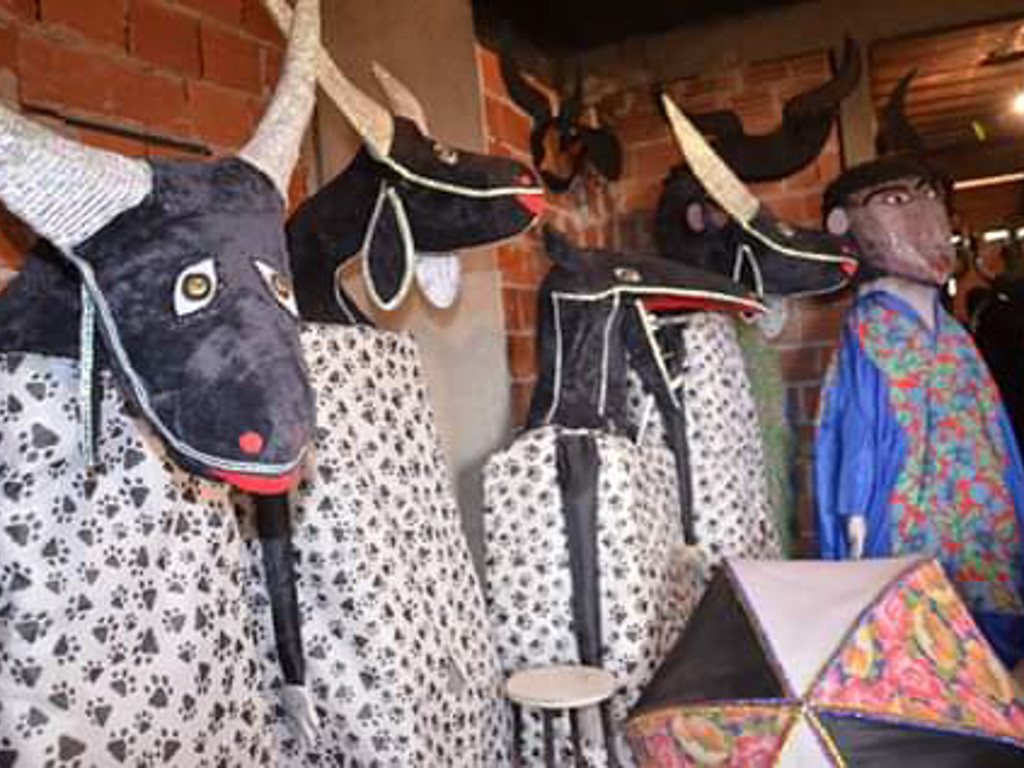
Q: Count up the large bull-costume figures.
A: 4